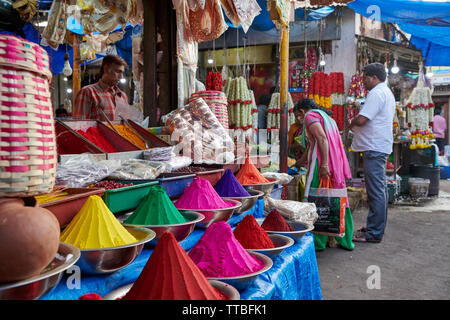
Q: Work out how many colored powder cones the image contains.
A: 9